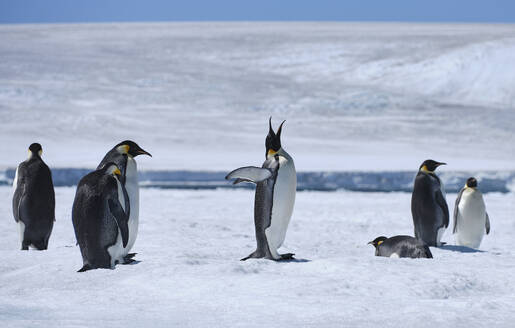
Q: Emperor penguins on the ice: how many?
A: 7